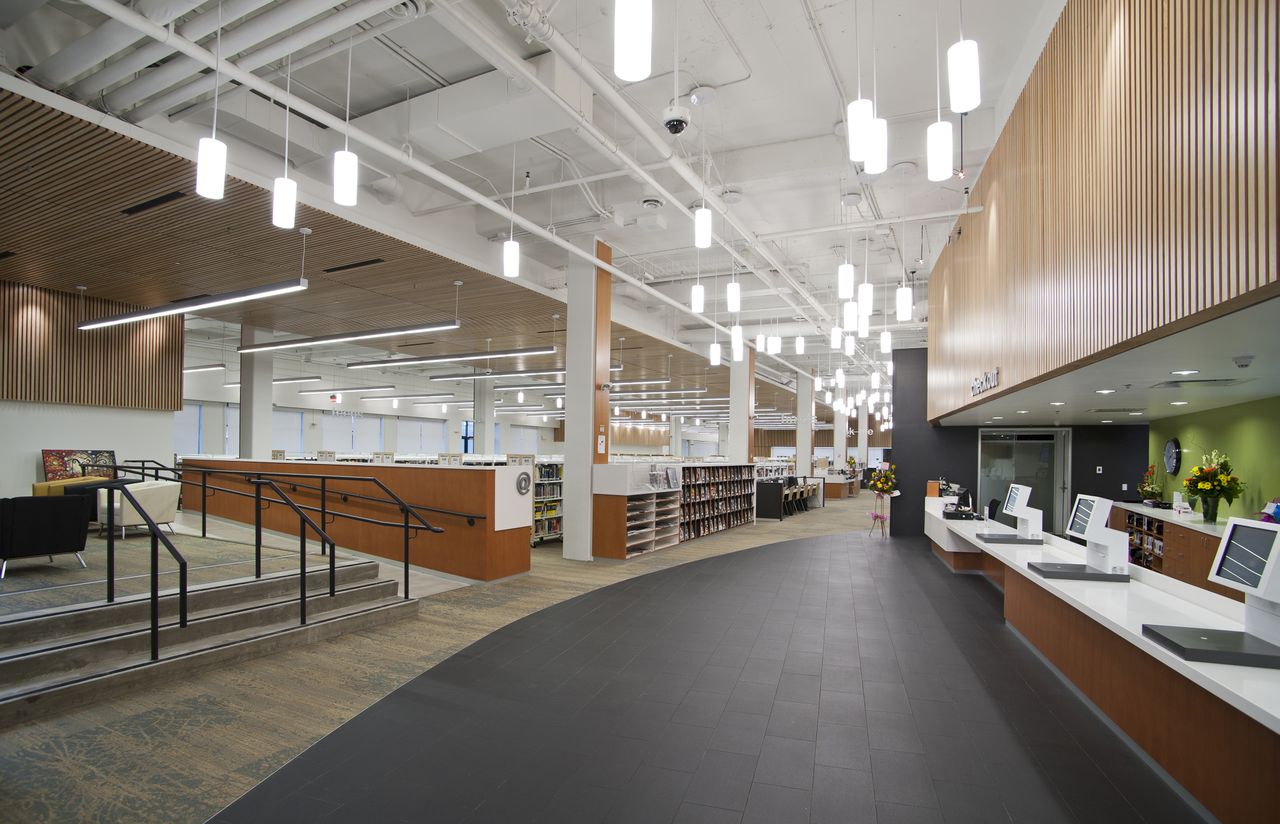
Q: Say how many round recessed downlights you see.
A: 9